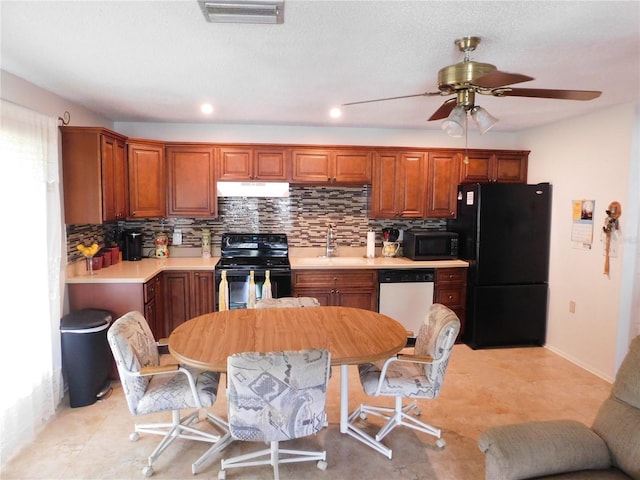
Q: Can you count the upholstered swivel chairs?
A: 4